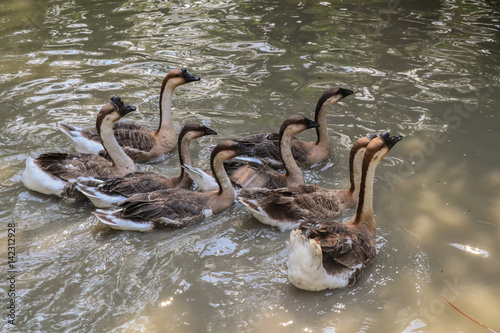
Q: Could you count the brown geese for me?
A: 8